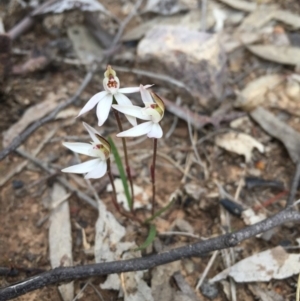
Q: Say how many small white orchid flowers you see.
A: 3